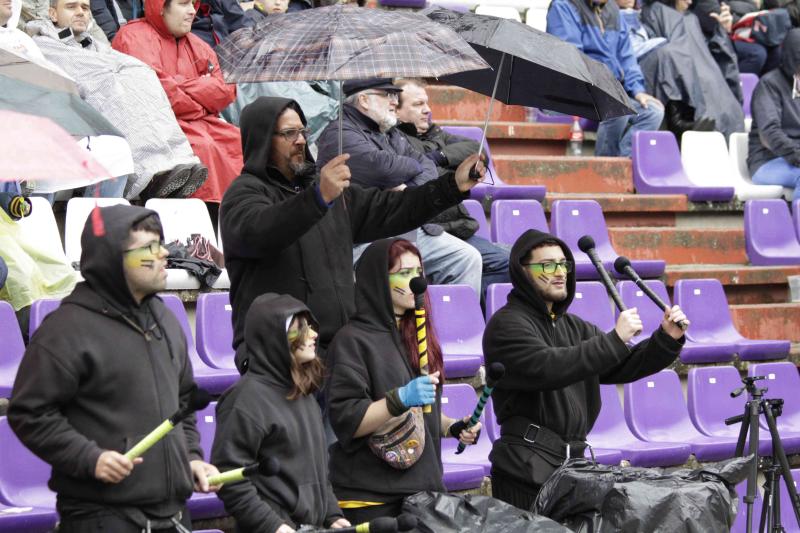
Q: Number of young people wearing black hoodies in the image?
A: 4